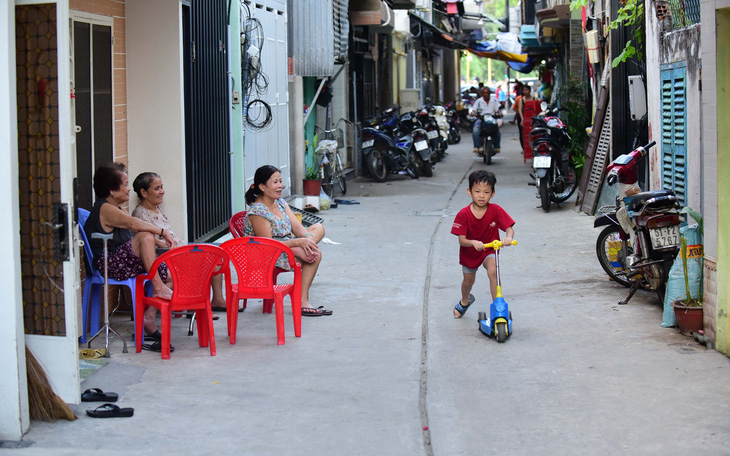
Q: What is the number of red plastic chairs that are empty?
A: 2